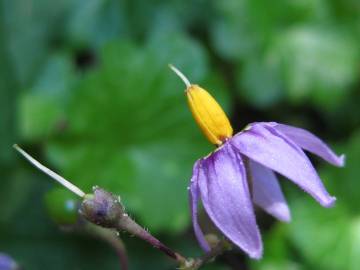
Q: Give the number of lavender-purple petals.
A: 5